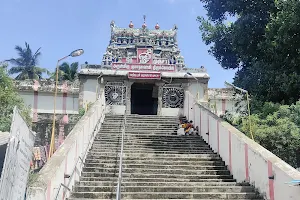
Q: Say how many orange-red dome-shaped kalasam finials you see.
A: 3